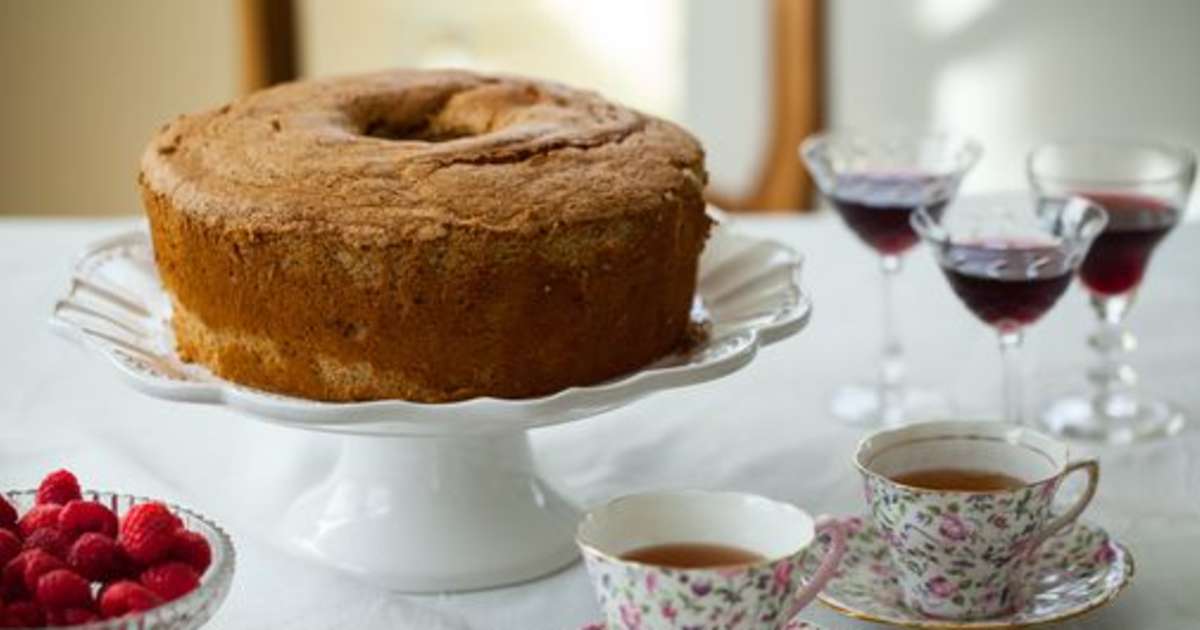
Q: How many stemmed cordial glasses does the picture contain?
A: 3